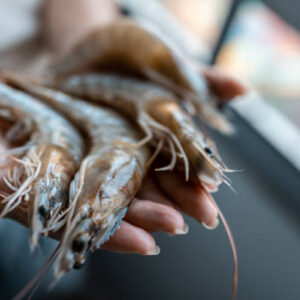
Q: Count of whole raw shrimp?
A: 4